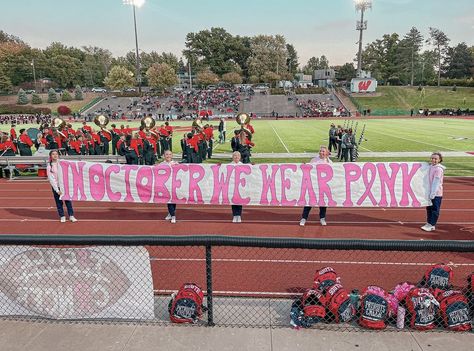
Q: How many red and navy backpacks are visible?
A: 8